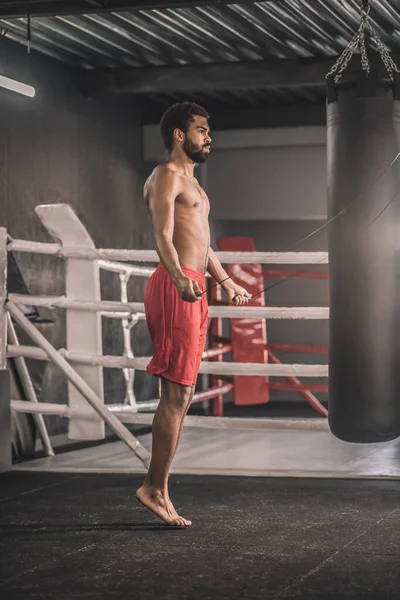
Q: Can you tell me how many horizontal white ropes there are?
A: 4